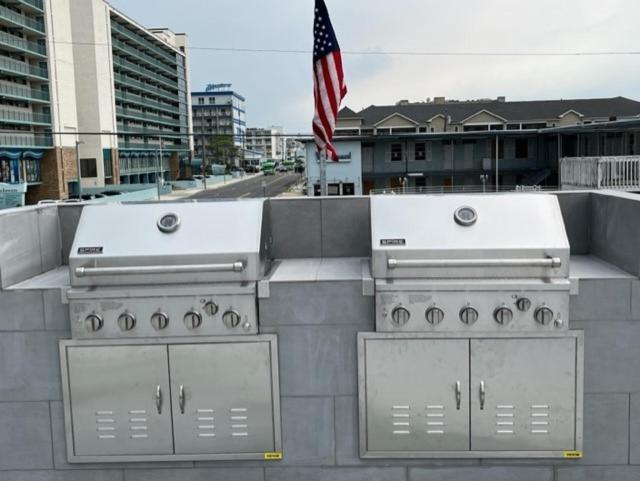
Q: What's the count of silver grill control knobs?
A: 12